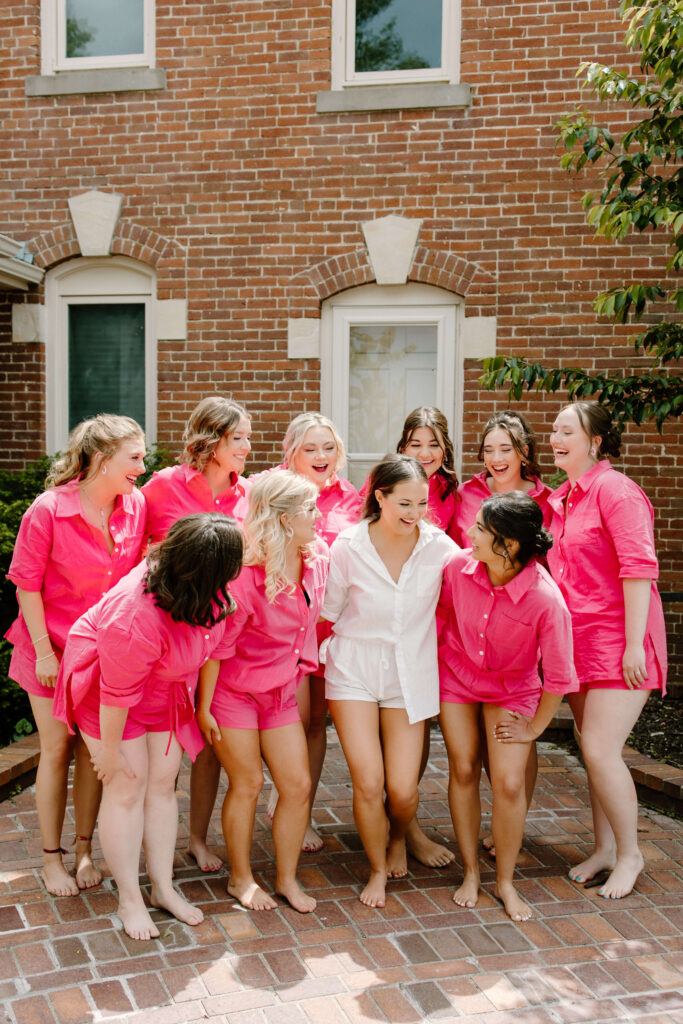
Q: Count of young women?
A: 10